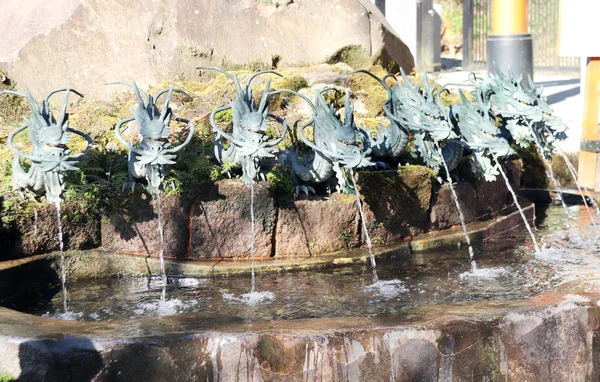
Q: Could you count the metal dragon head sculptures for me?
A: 8